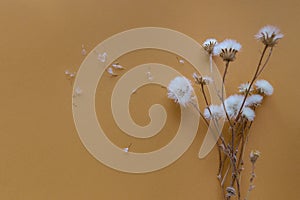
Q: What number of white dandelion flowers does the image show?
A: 11